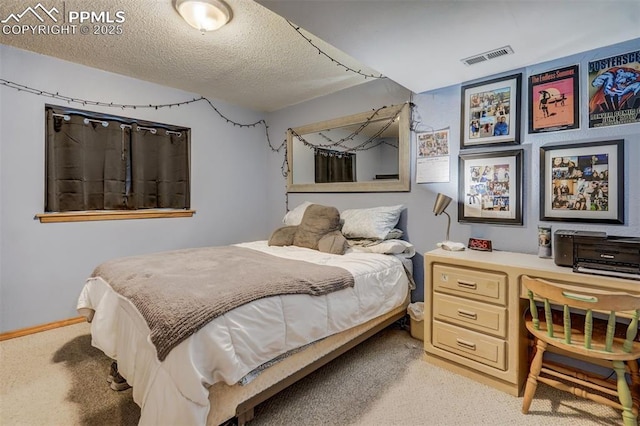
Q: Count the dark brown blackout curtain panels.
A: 2